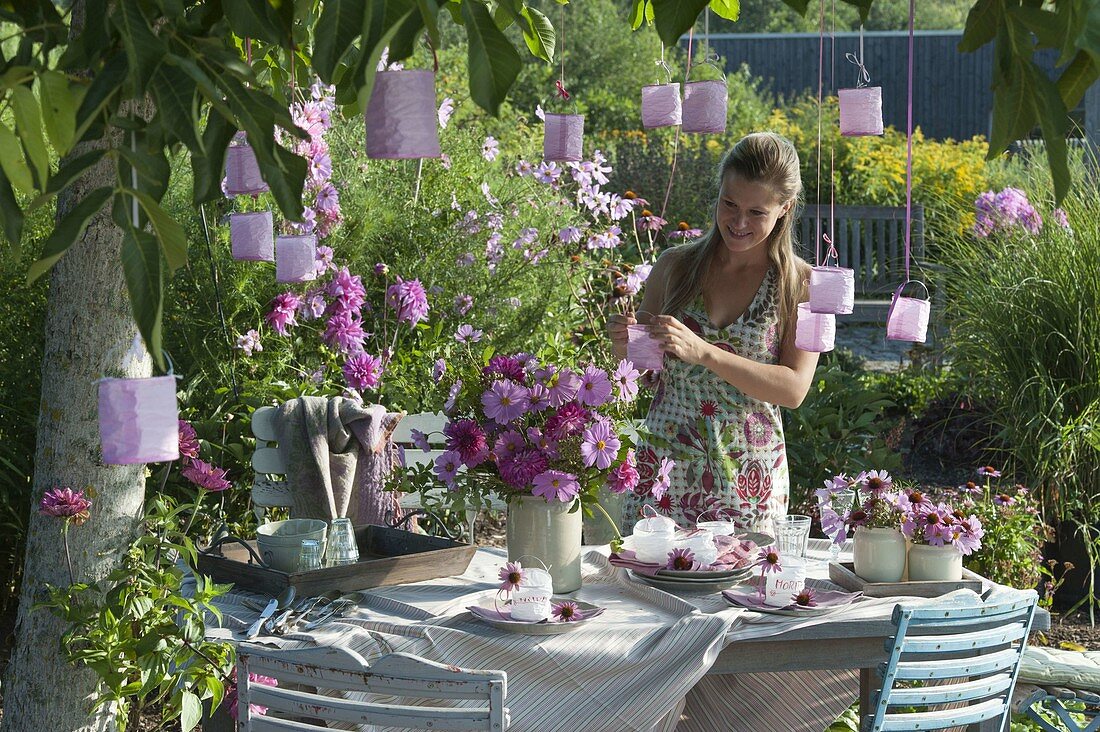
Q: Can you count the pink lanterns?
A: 13